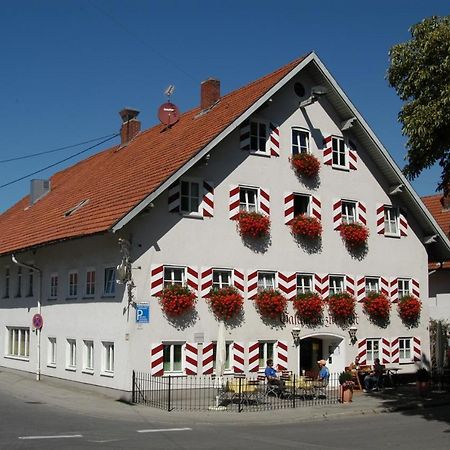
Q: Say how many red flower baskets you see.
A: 11